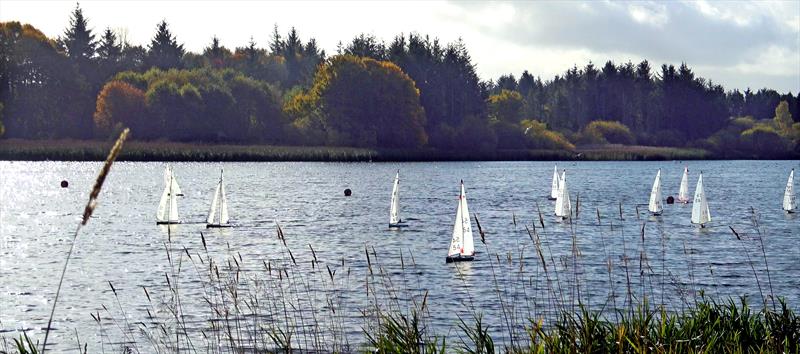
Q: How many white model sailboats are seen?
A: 11